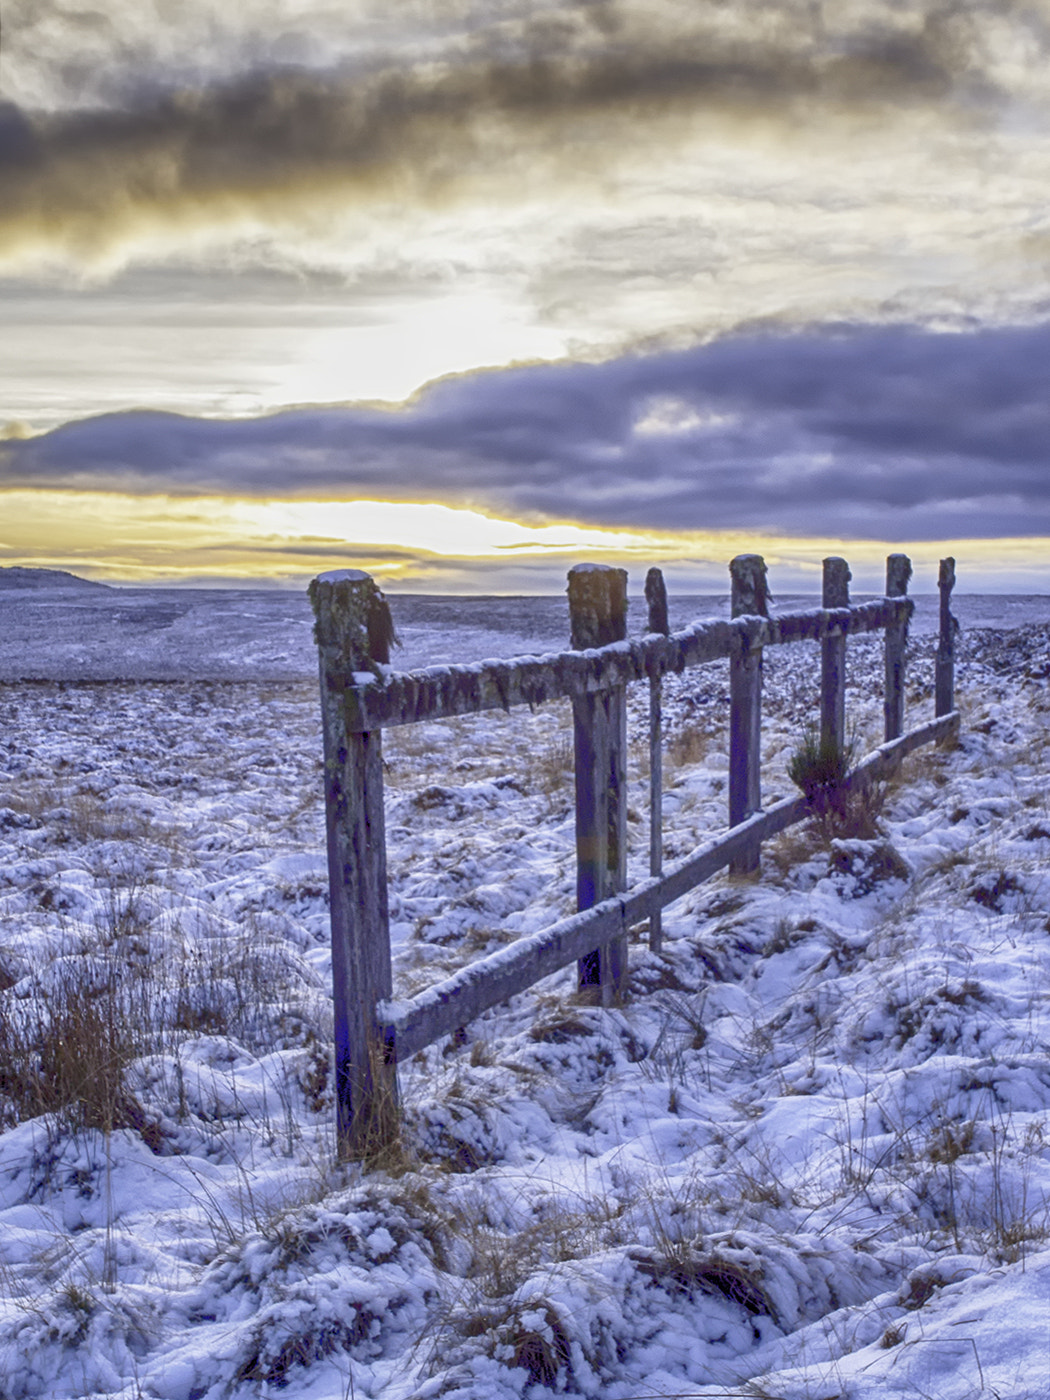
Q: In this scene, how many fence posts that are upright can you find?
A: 7